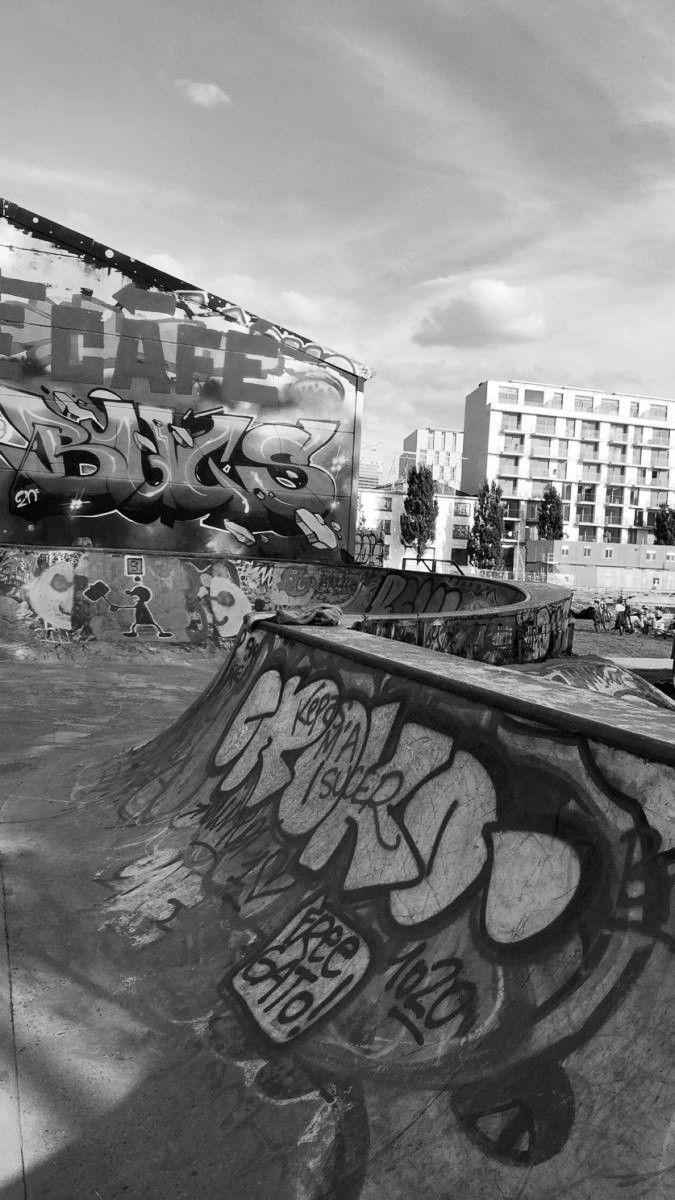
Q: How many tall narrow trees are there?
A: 4